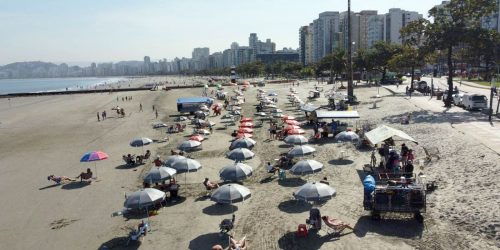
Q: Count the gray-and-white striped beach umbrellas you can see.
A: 15